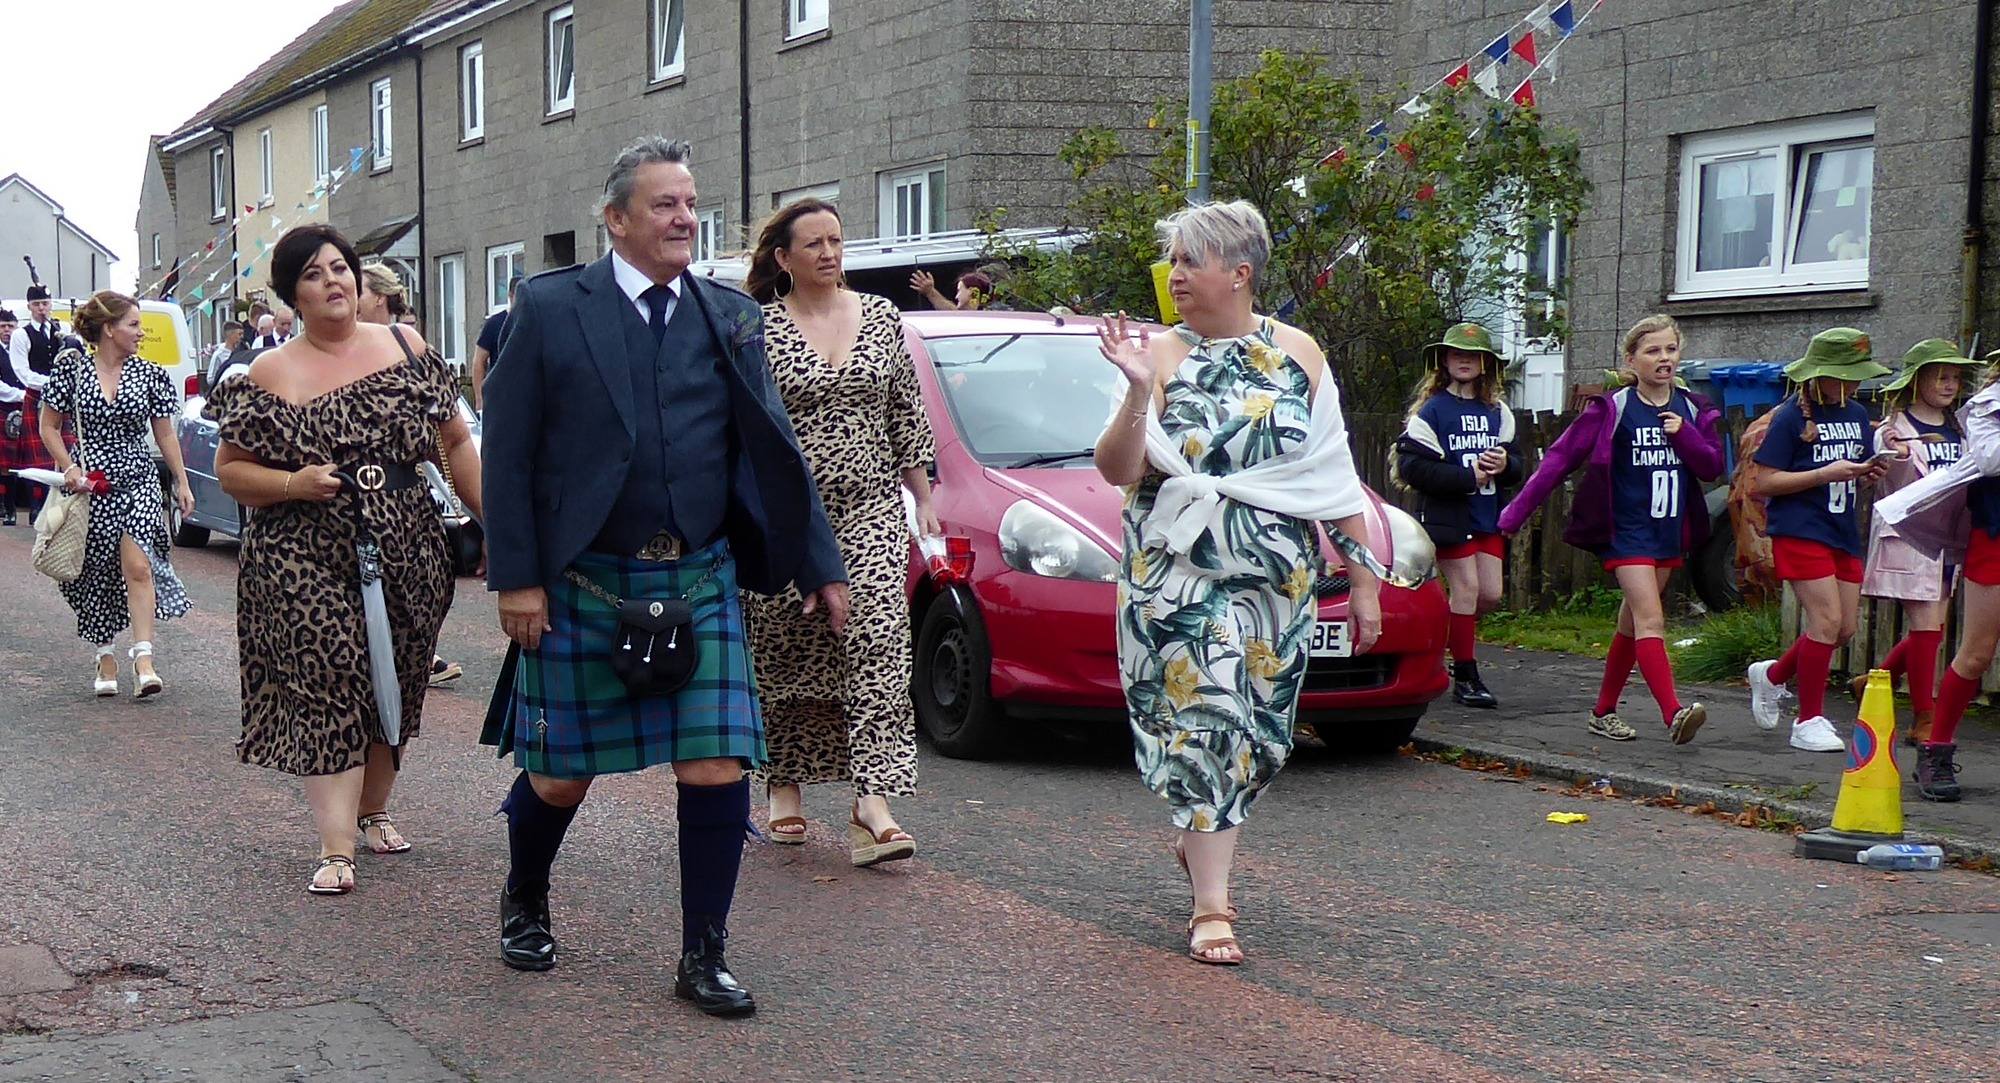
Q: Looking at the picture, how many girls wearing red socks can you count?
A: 5